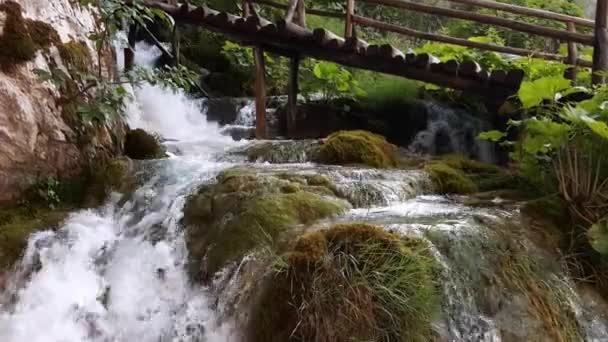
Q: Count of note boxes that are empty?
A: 0